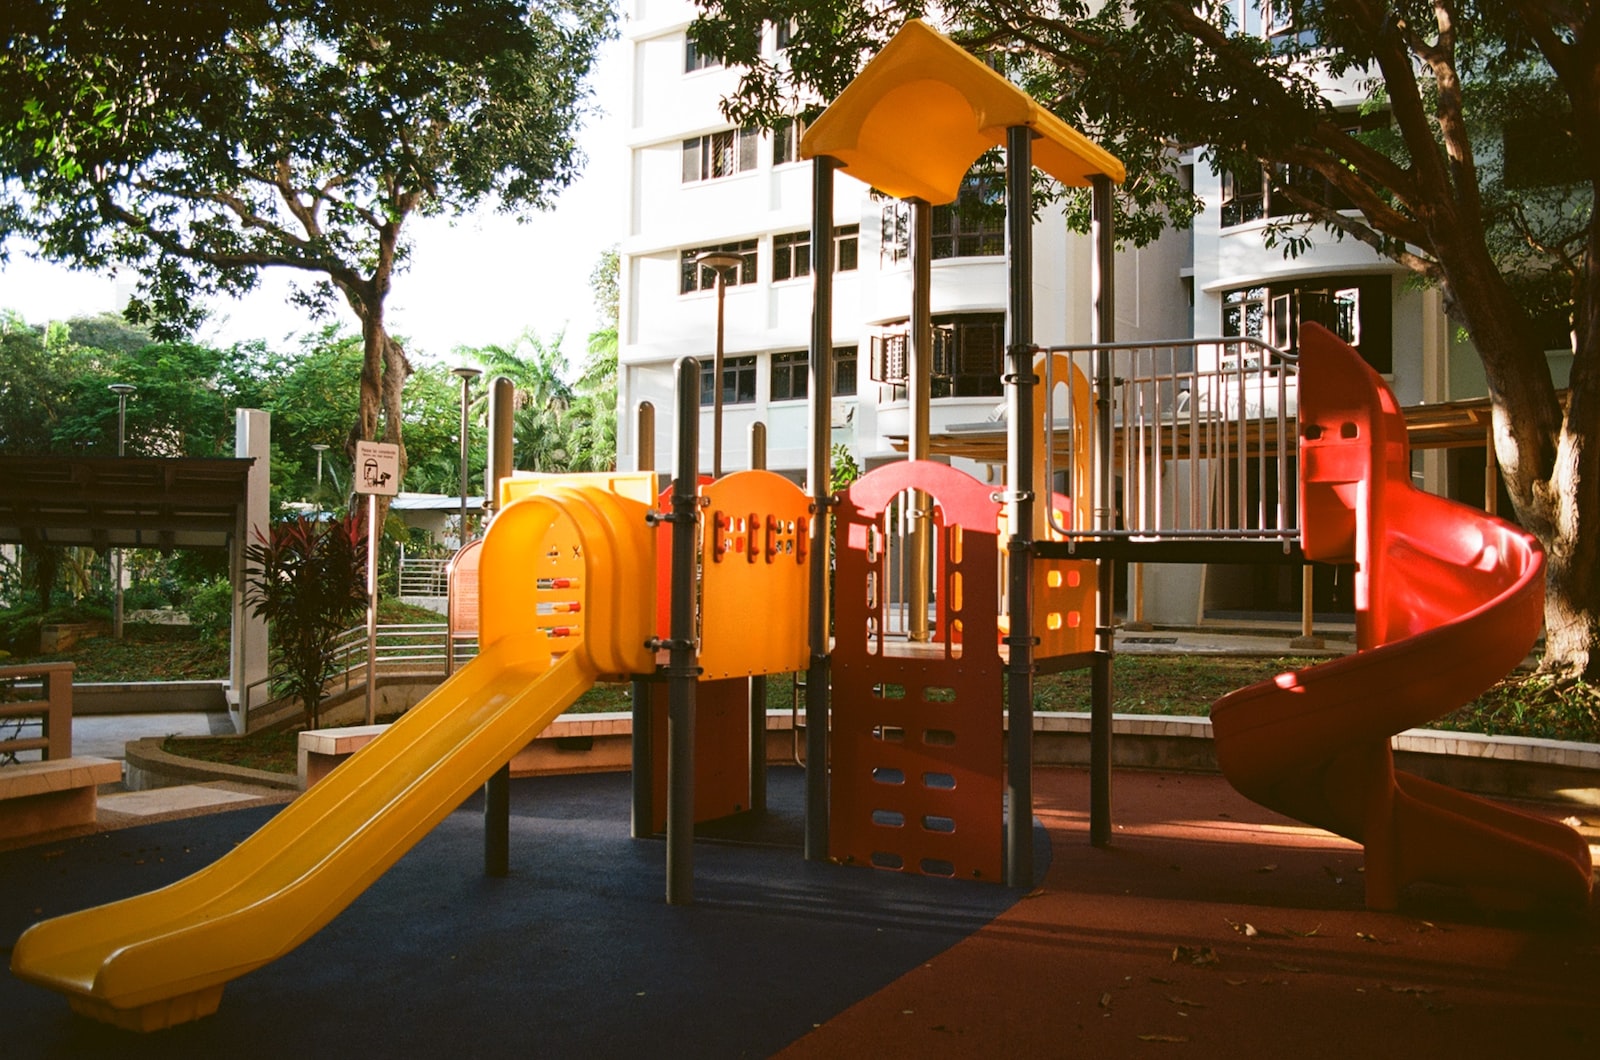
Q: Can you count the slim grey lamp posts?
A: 4